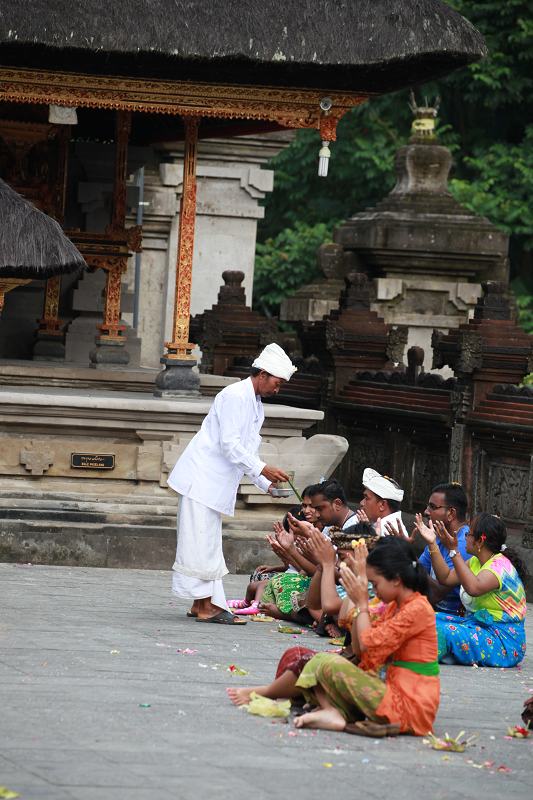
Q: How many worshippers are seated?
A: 9